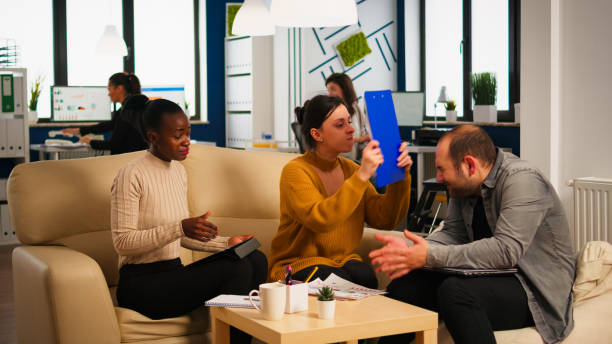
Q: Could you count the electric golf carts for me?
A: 0